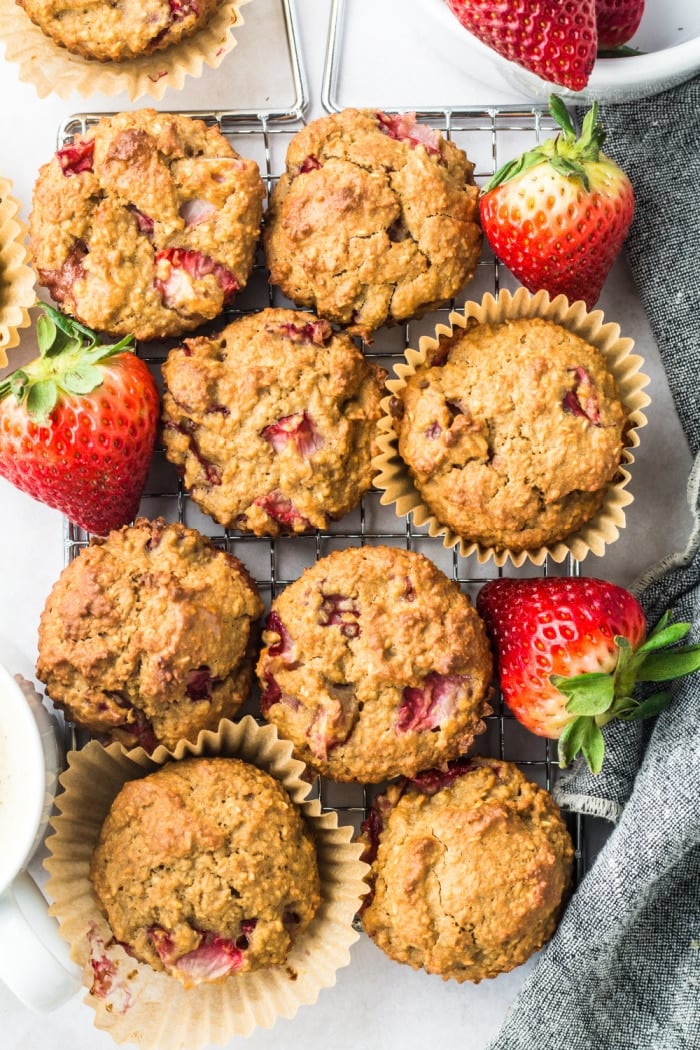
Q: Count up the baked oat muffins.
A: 9